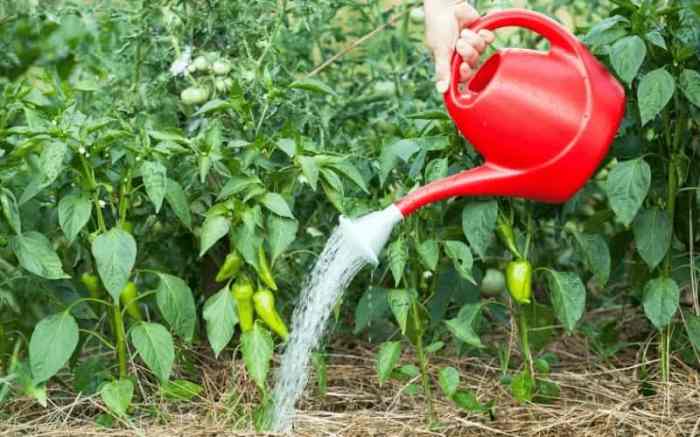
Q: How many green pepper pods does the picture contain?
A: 8